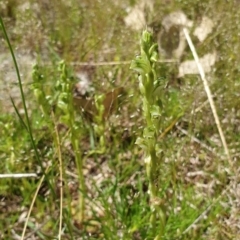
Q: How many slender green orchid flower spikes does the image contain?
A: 4